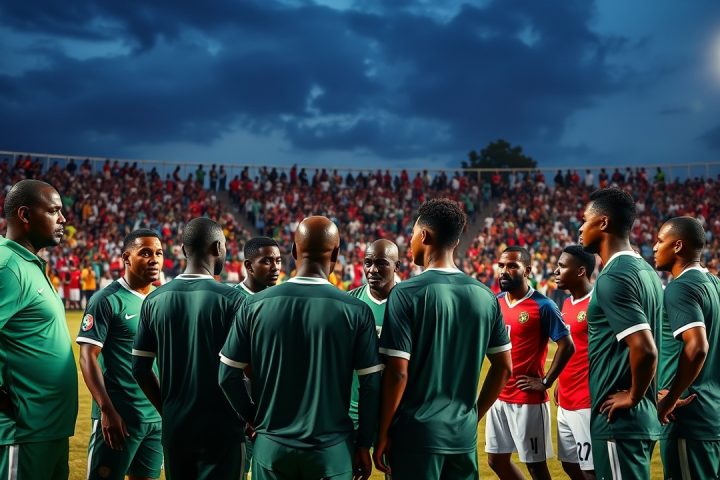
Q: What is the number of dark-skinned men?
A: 11